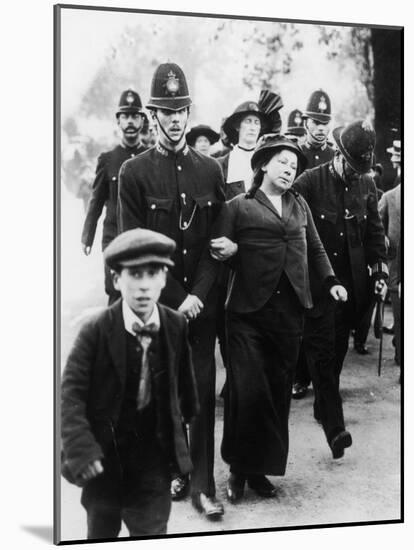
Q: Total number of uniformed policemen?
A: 5